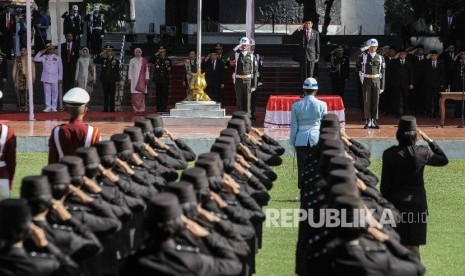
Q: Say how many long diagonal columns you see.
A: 3